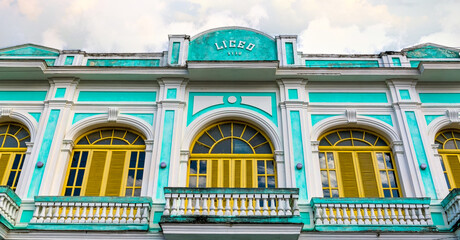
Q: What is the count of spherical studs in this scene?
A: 4